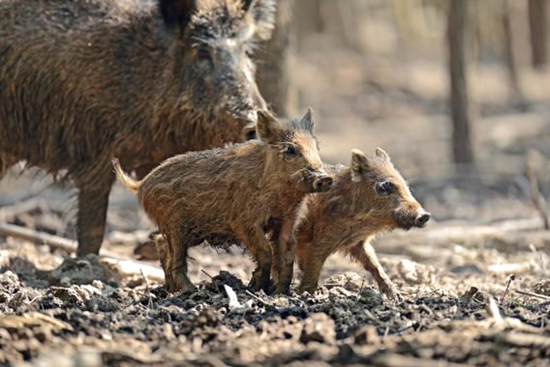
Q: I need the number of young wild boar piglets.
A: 2